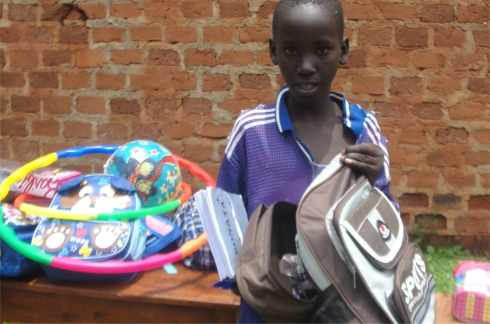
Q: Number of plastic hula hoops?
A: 2